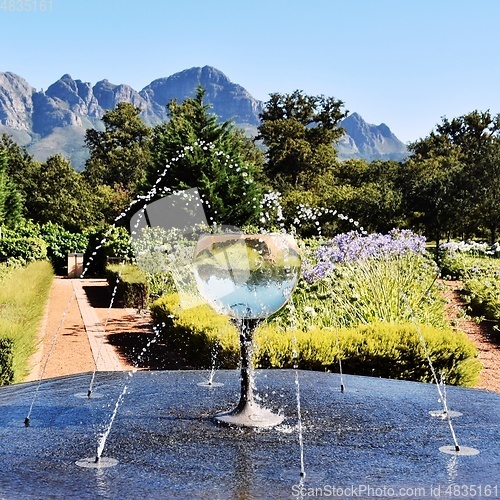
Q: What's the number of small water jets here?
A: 8